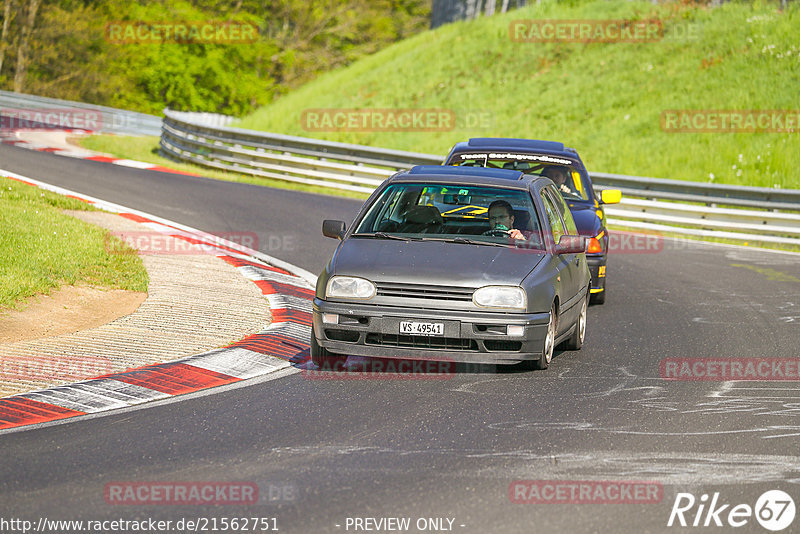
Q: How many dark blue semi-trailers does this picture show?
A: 0